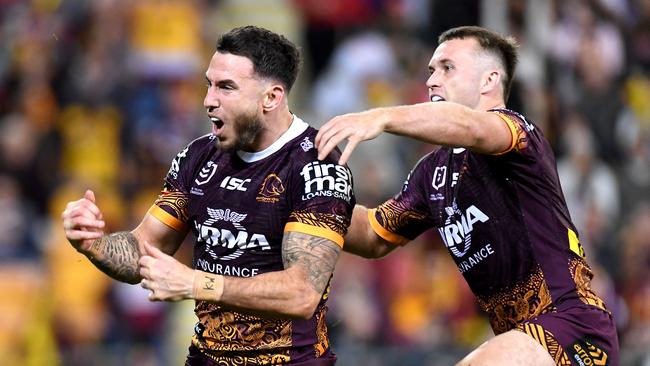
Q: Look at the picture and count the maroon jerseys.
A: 2